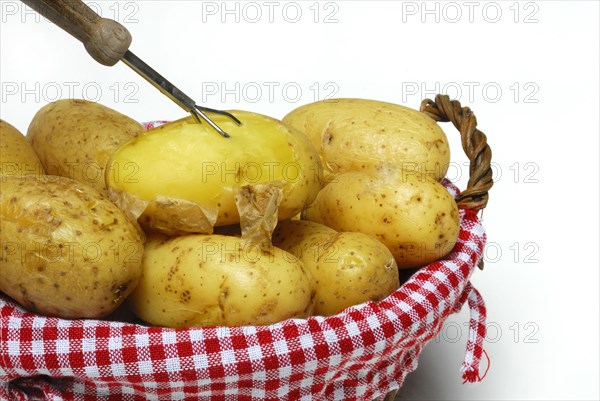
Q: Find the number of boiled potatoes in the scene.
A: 8